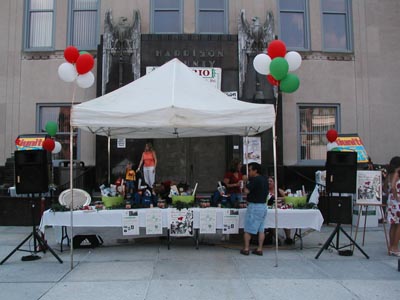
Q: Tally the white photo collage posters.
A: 2